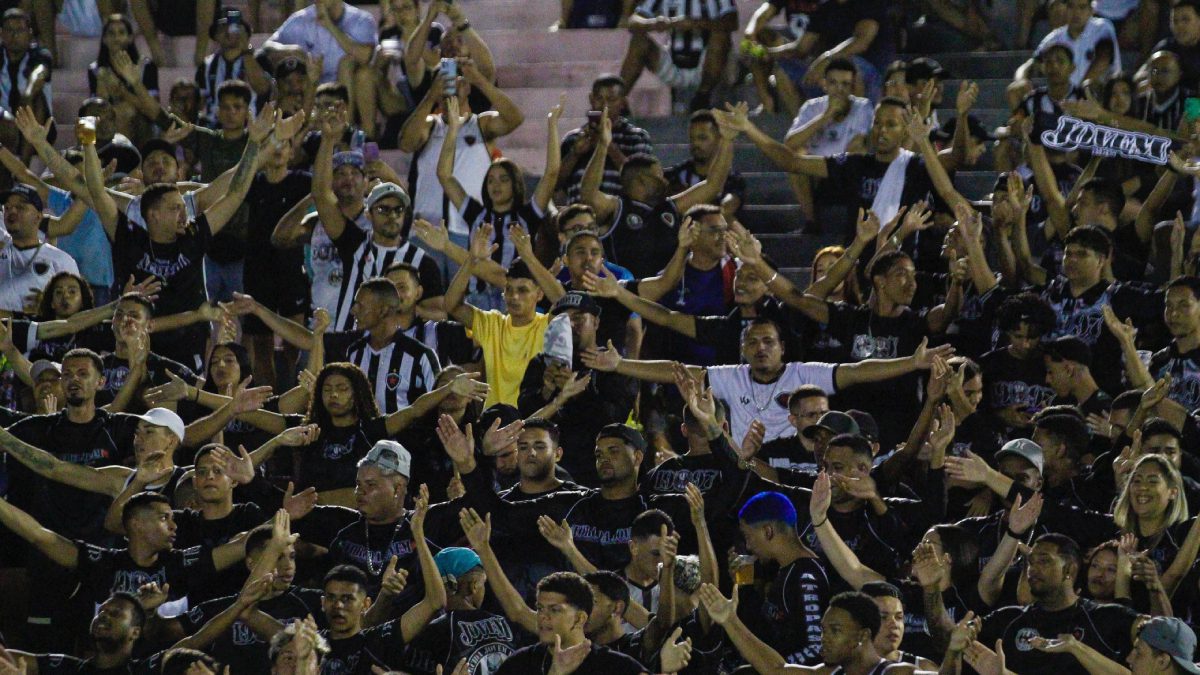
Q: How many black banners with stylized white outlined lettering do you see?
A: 1